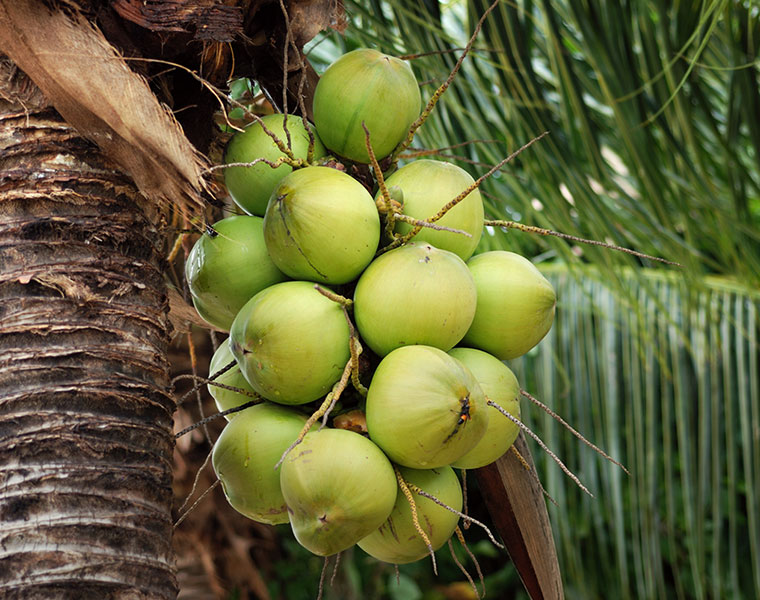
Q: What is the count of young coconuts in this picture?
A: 14